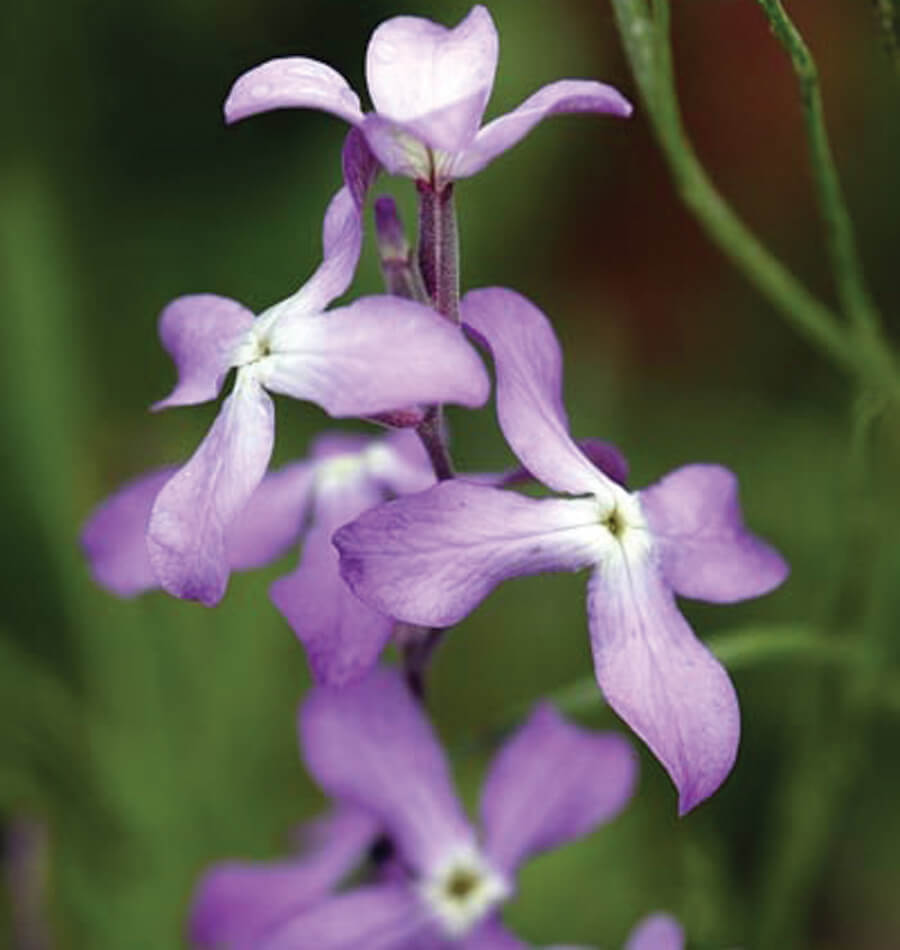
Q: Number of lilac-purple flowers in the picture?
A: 5